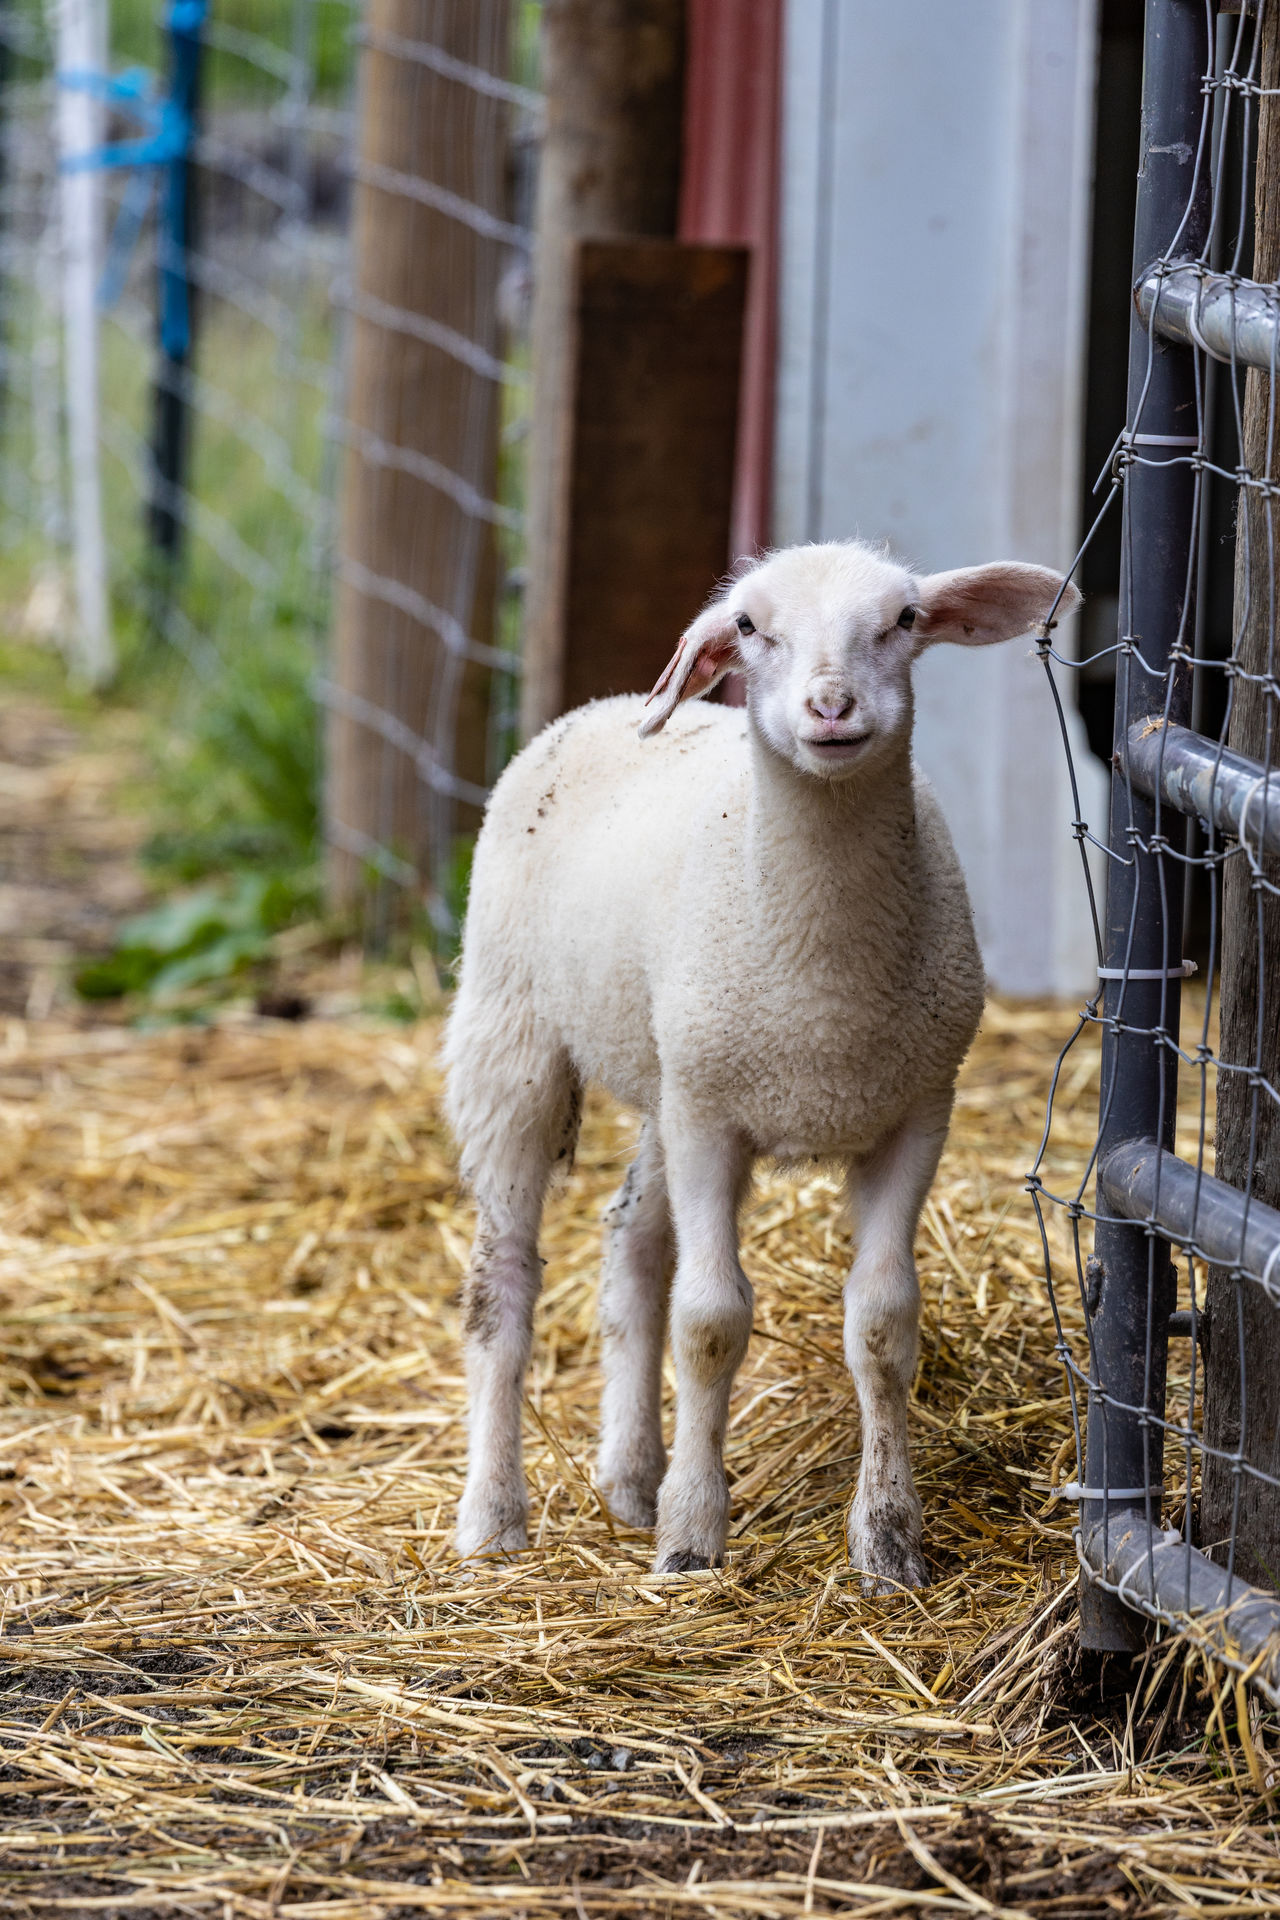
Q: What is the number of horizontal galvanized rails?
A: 4